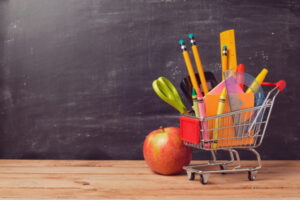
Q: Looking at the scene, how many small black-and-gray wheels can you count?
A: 4